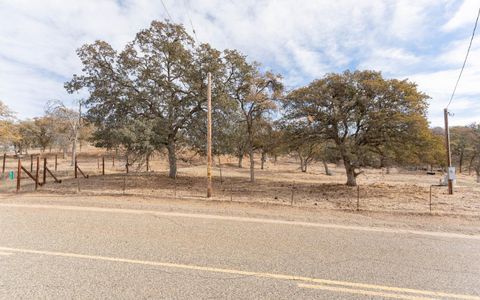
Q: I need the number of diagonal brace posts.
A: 3